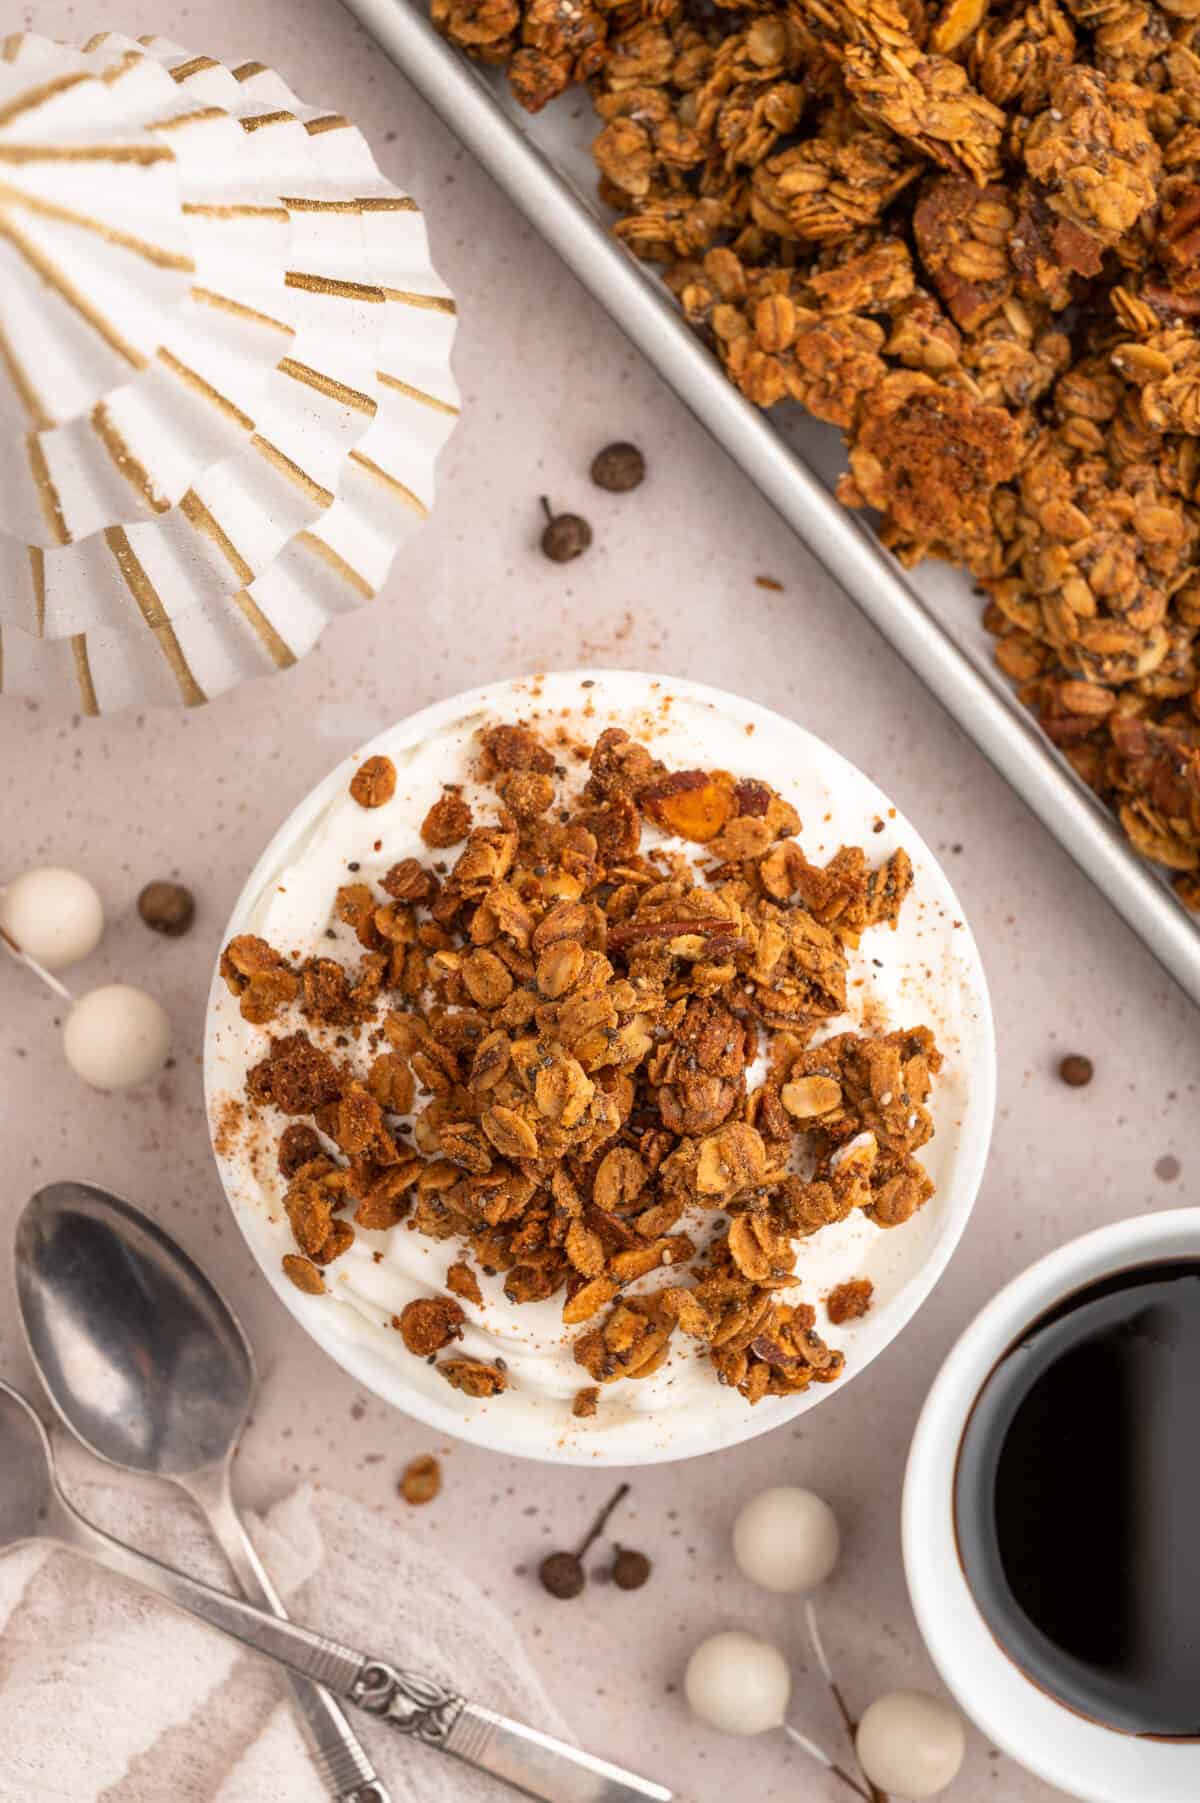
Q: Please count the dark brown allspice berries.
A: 6